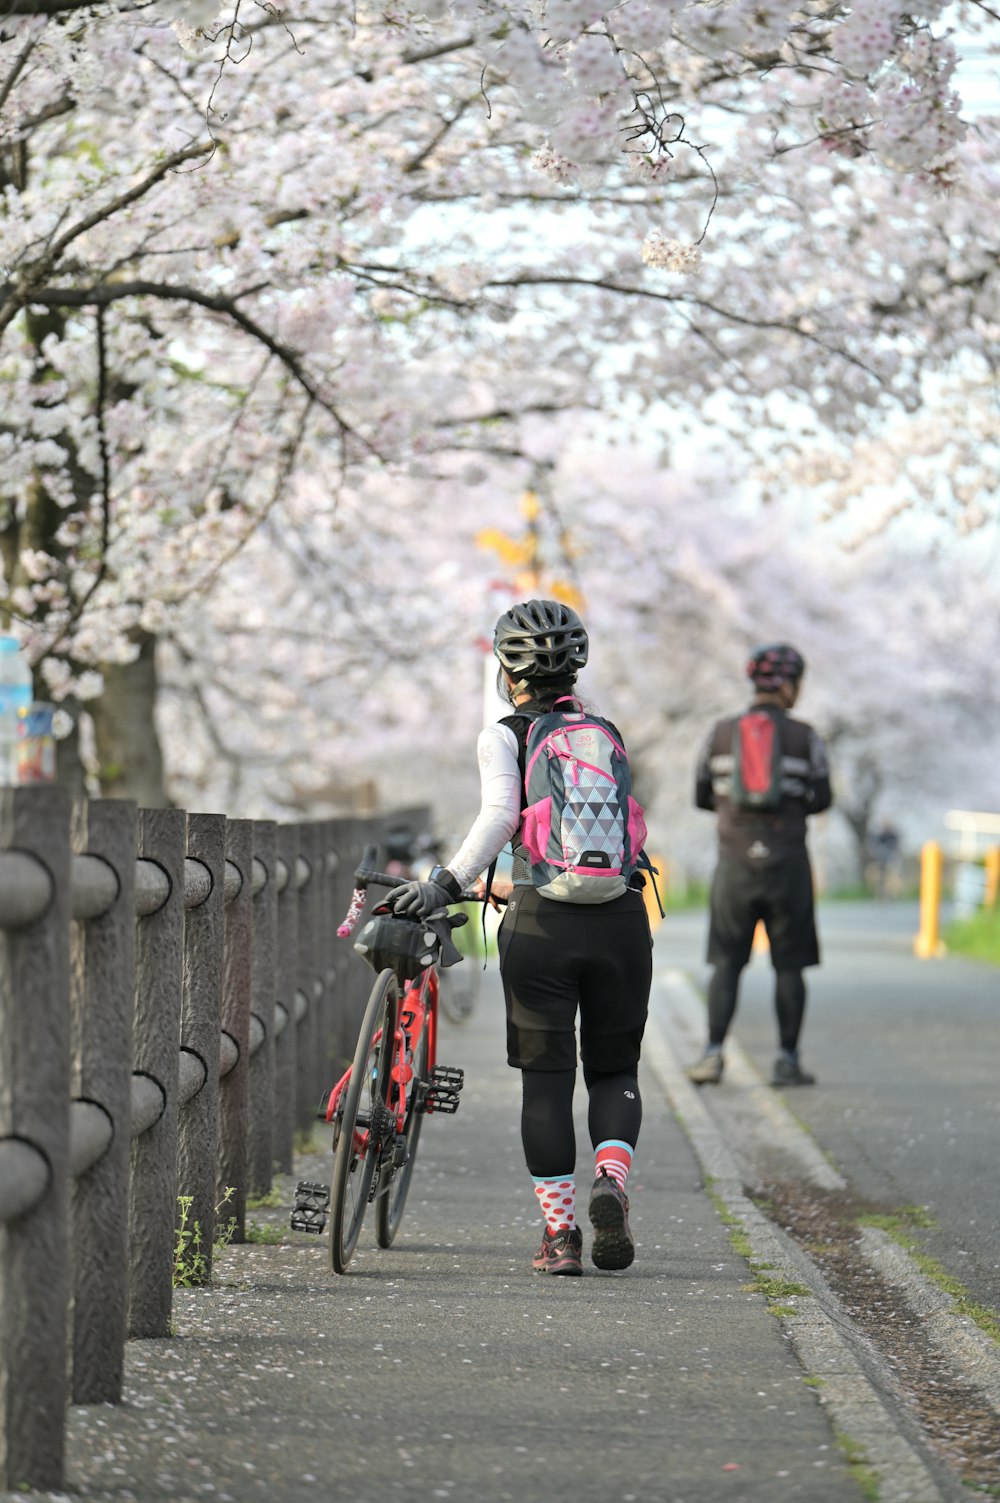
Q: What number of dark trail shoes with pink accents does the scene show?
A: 2